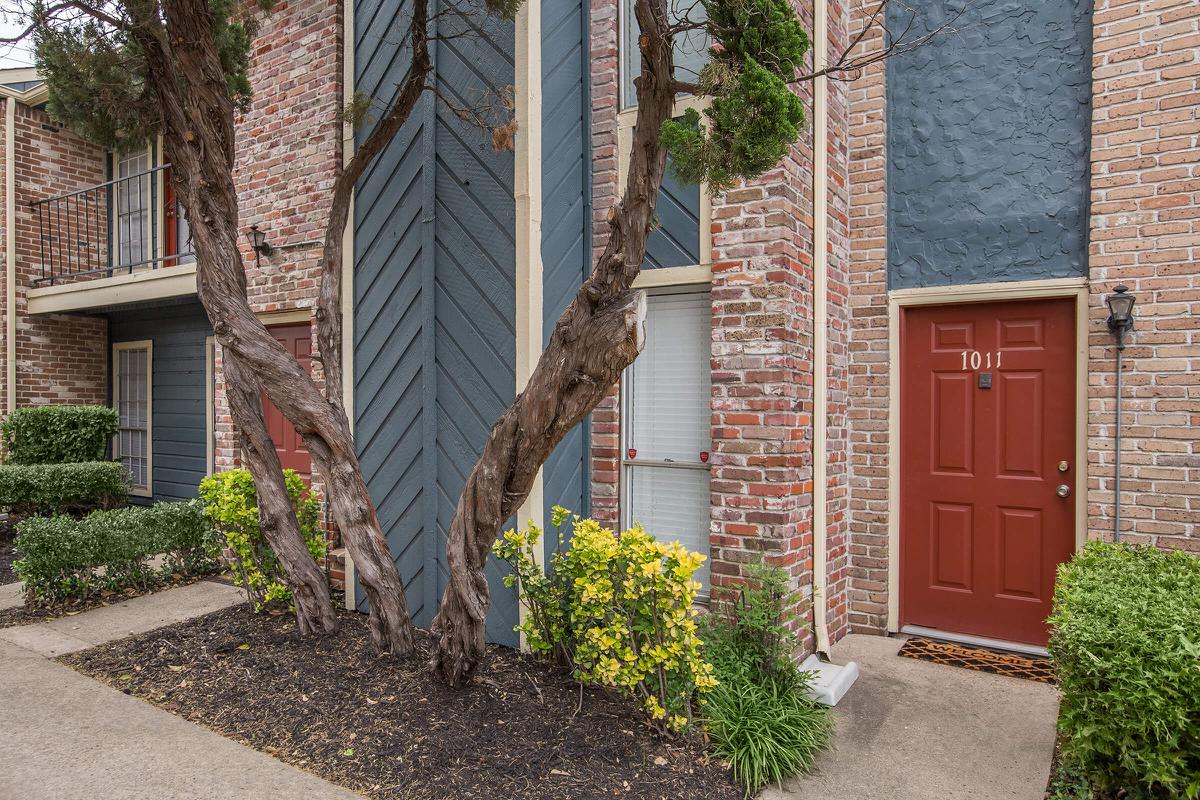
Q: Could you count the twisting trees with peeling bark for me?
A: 3